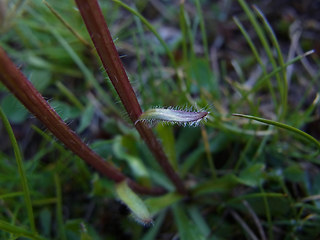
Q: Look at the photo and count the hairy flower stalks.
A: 2